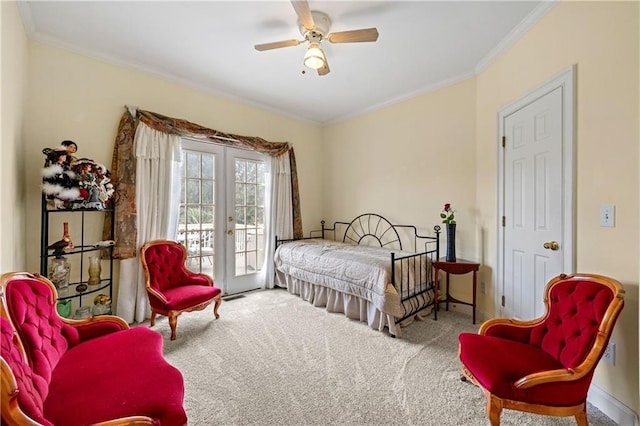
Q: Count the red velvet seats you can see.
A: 3